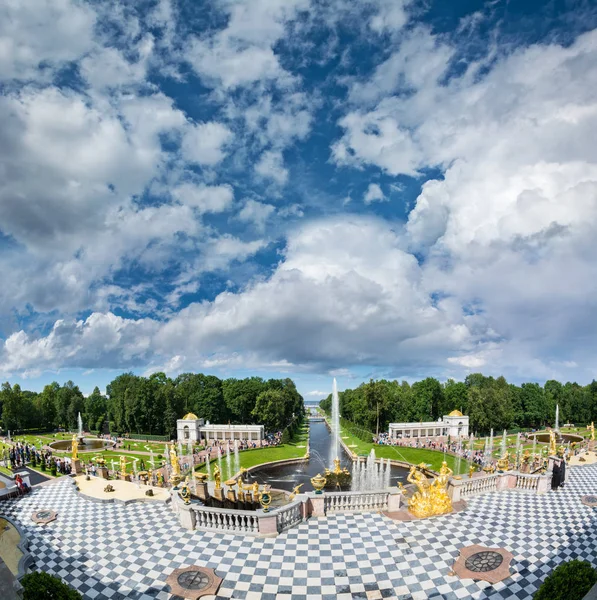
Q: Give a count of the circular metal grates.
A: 4